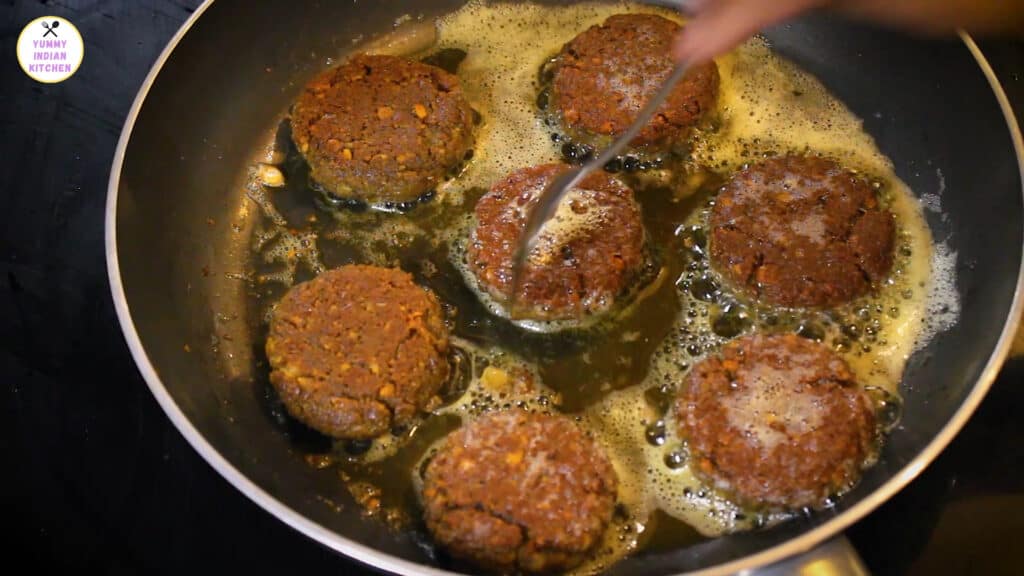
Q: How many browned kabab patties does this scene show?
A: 7